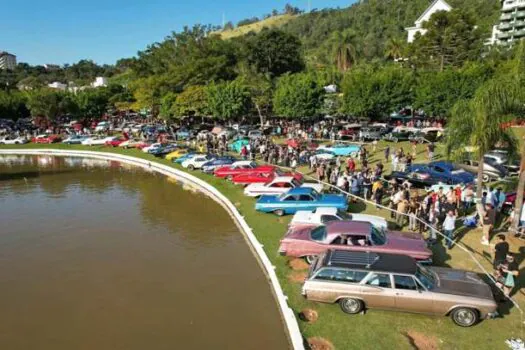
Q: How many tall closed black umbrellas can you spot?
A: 0